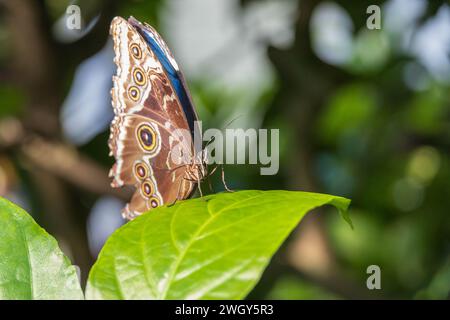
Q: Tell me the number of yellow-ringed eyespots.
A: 7